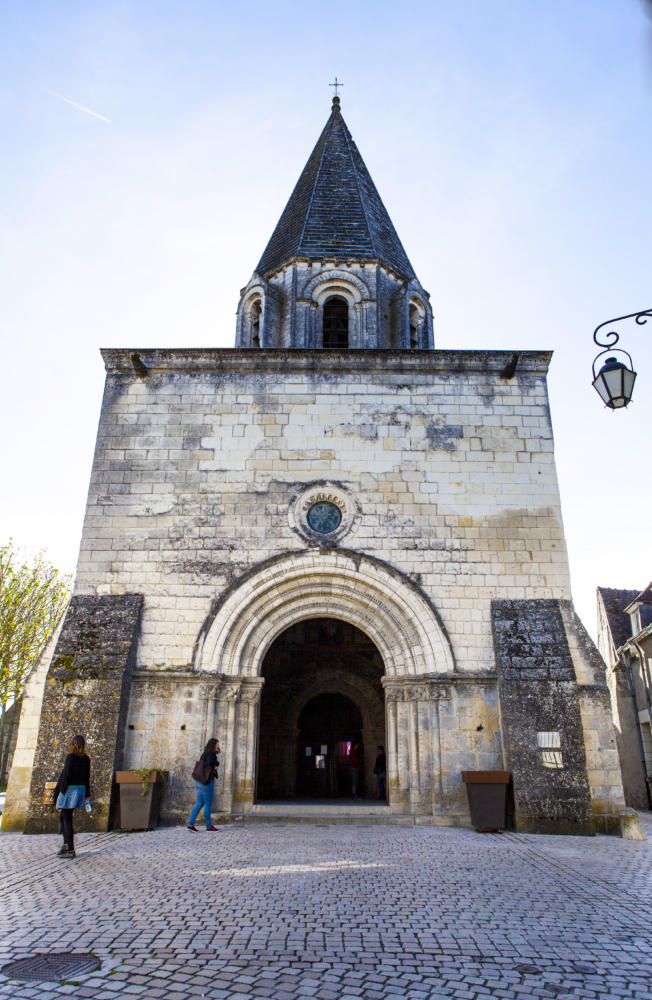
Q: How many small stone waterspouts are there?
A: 2